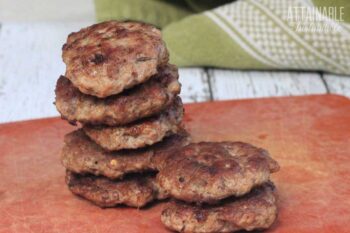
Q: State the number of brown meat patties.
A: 7